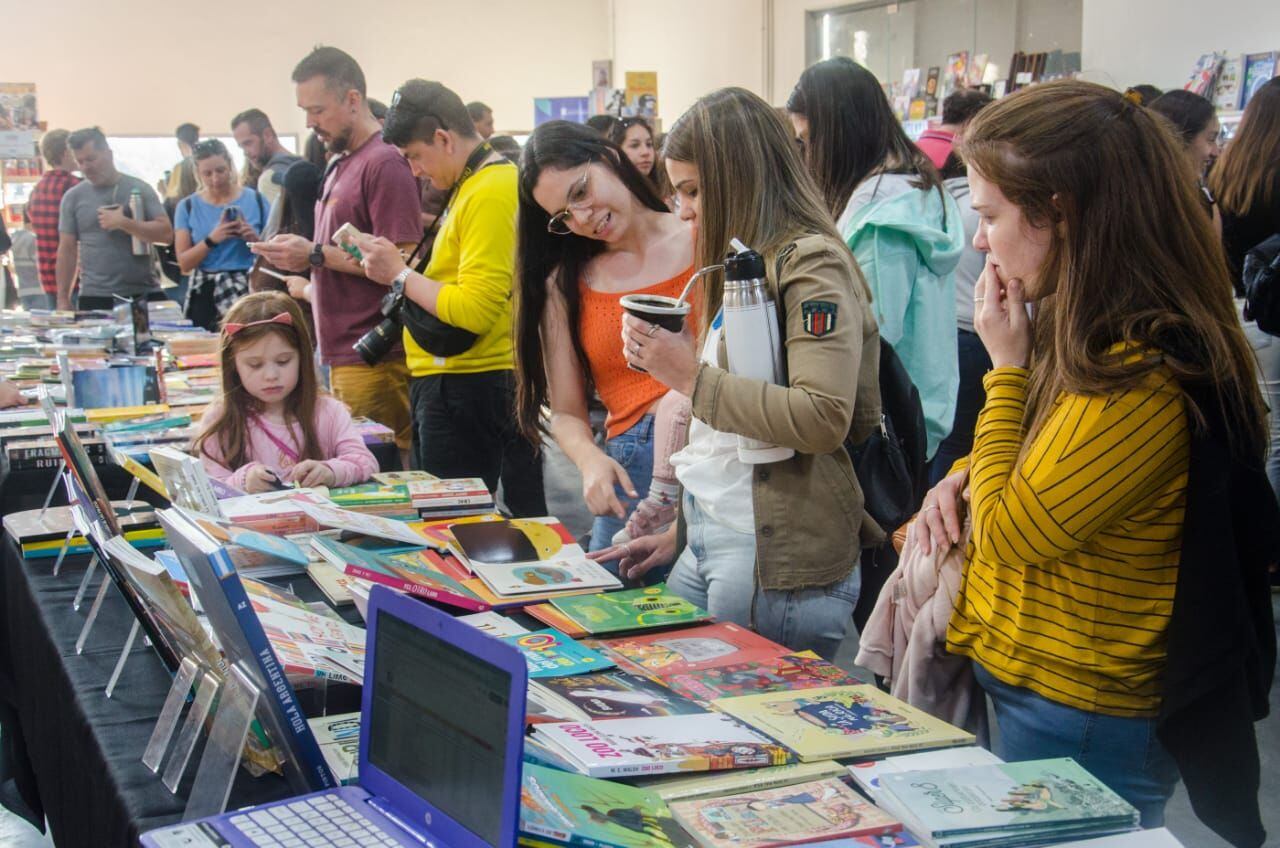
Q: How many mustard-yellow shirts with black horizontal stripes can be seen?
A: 1